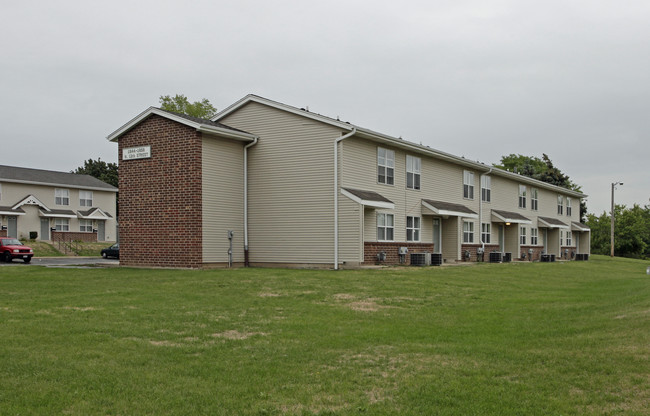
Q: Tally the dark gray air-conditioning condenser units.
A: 8